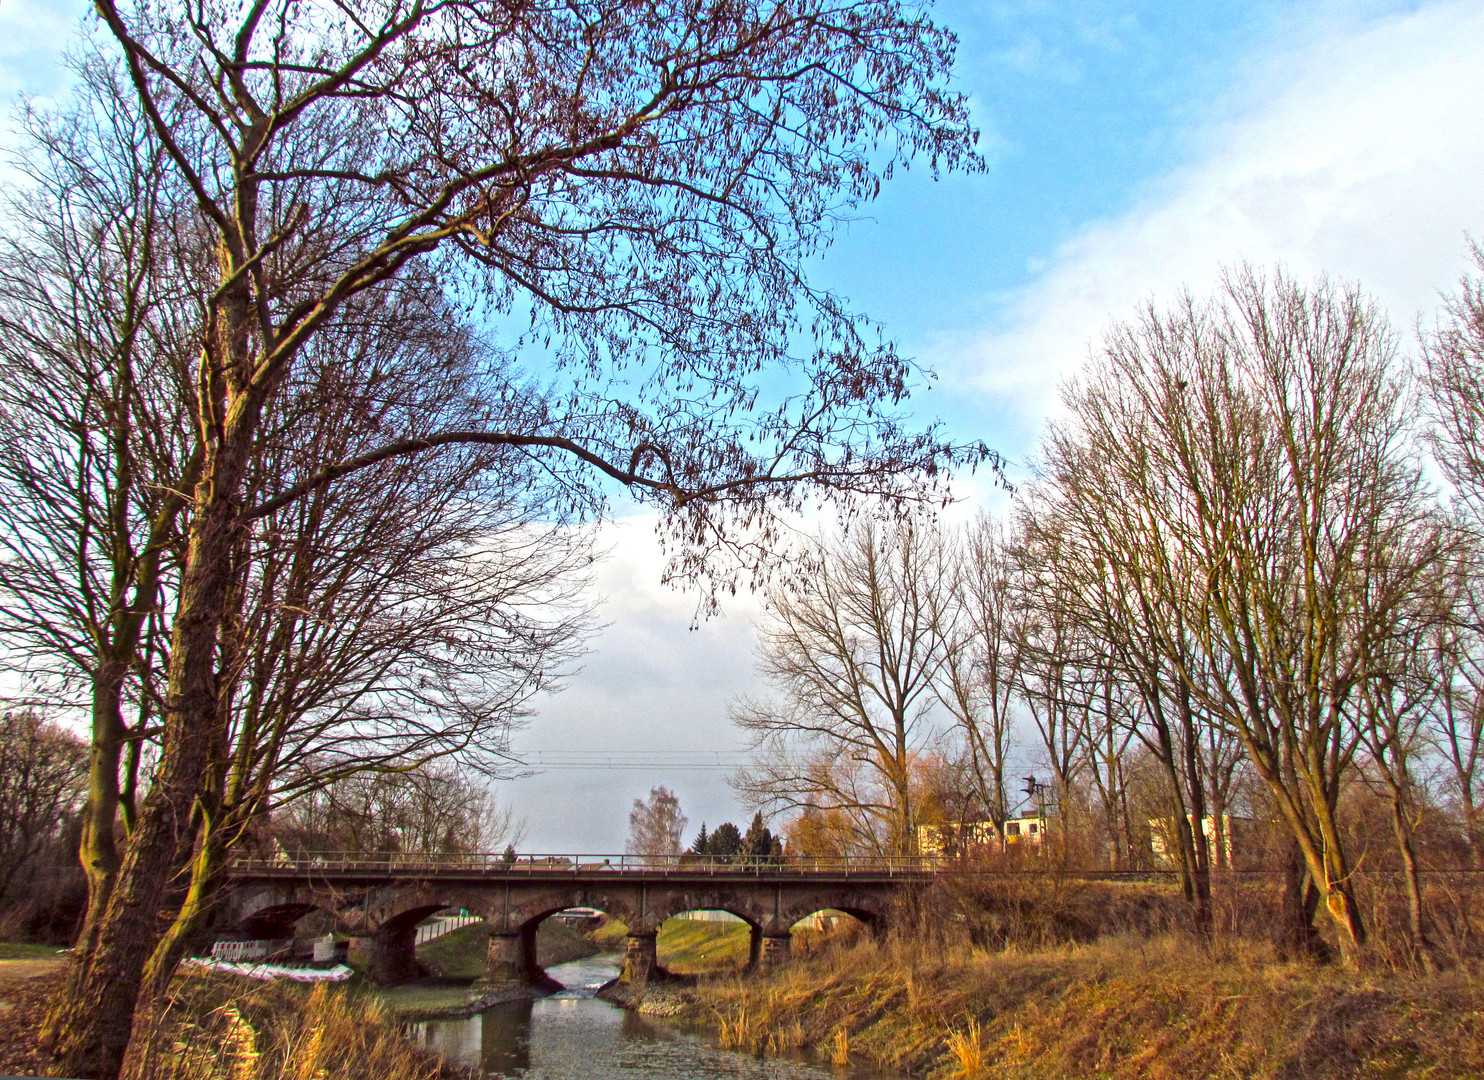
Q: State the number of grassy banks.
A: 2